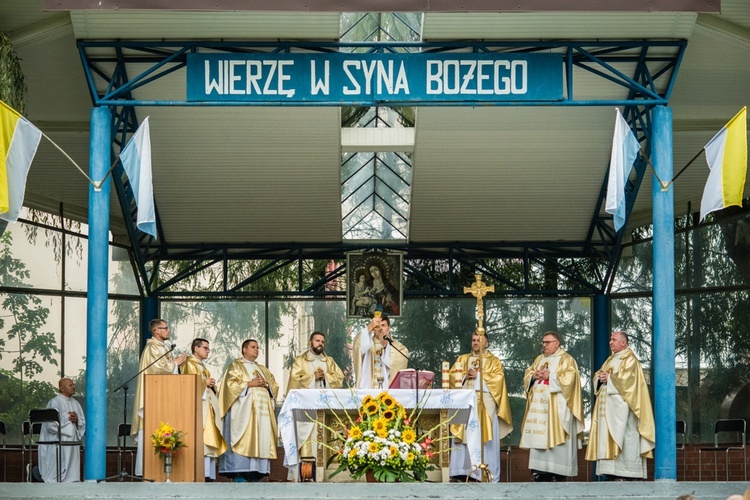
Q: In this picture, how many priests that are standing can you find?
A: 8